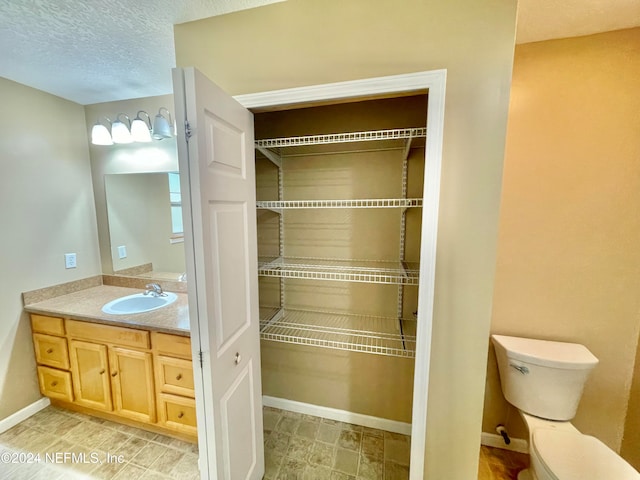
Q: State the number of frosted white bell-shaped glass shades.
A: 4